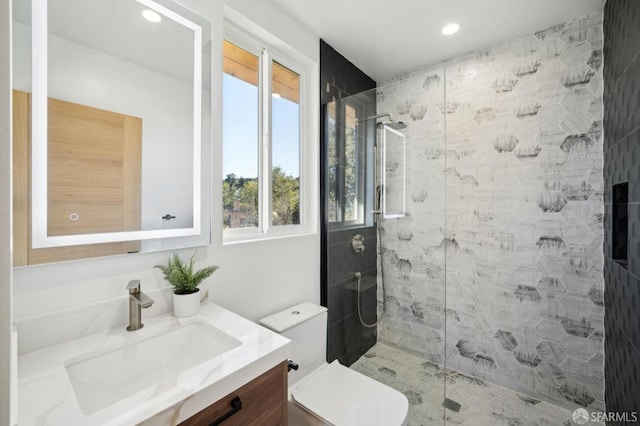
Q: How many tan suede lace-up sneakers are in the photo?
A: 0